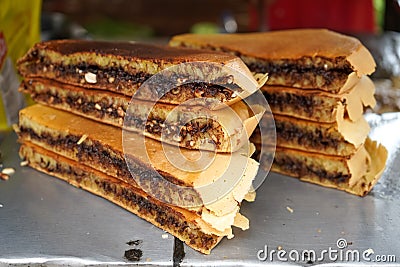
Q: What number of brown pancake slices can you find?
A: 8